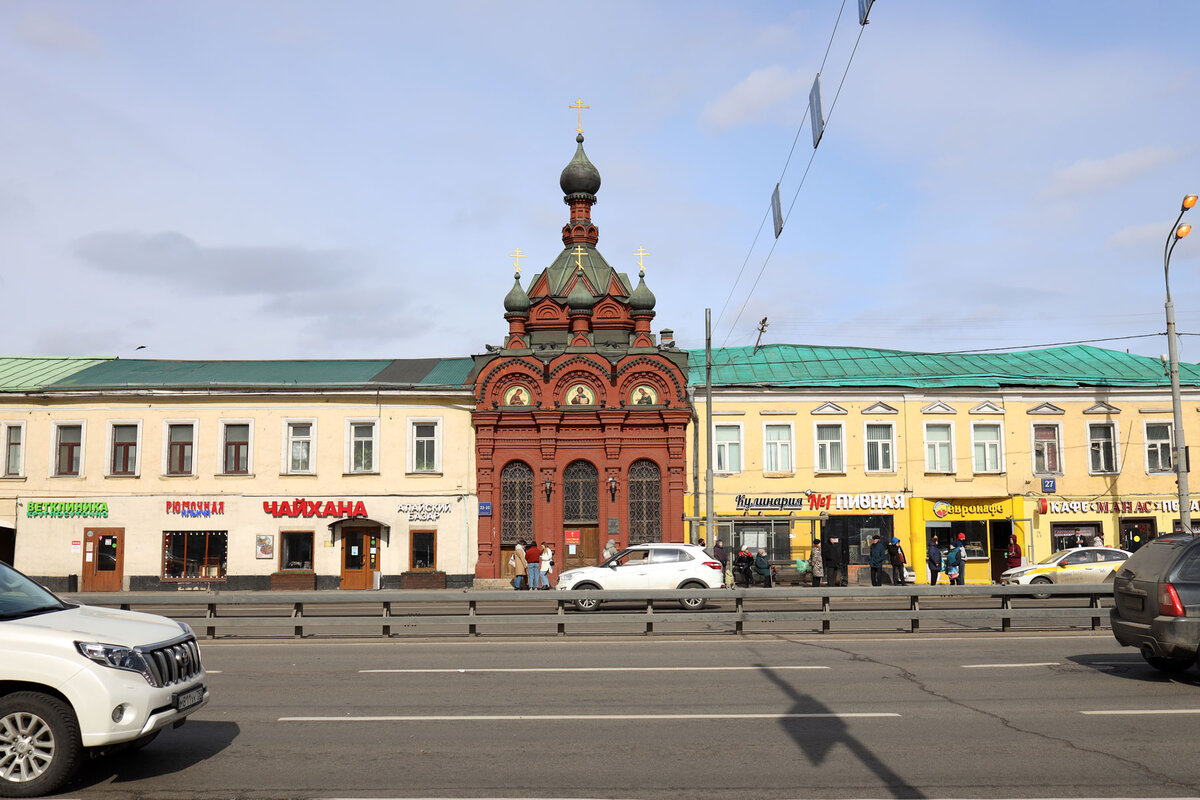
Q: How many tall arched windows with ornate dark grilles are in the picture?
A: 3